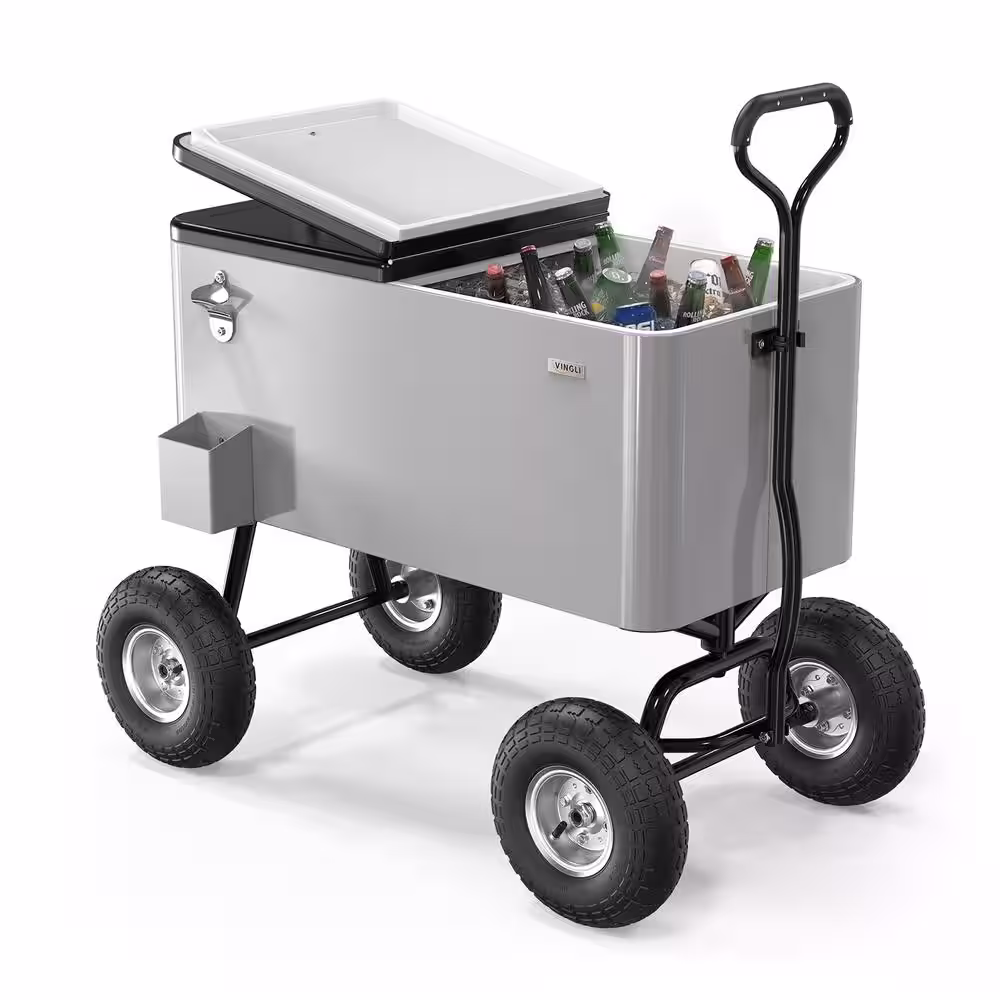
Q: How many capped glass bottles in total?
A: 10